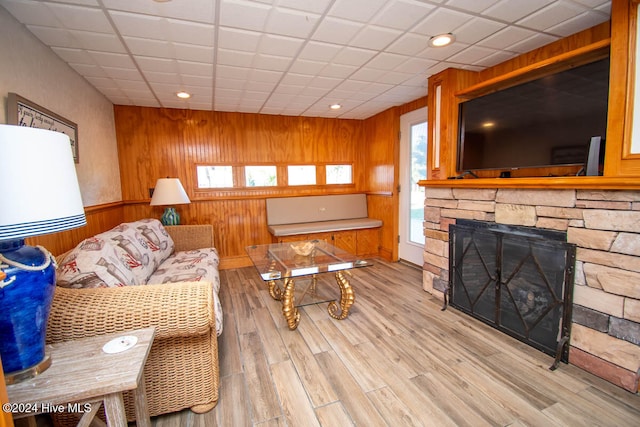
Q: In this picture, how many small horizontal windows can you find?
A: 4